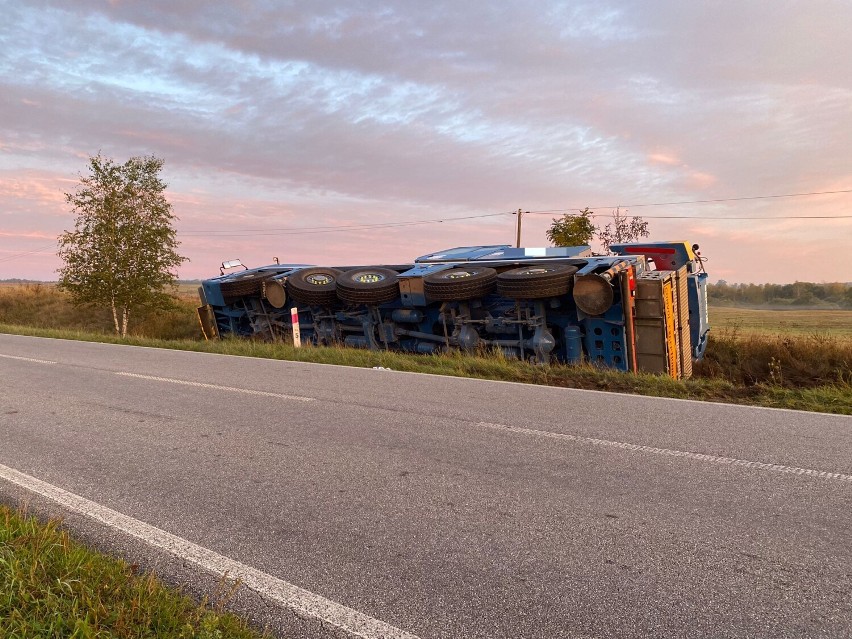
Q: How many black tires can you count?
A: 5